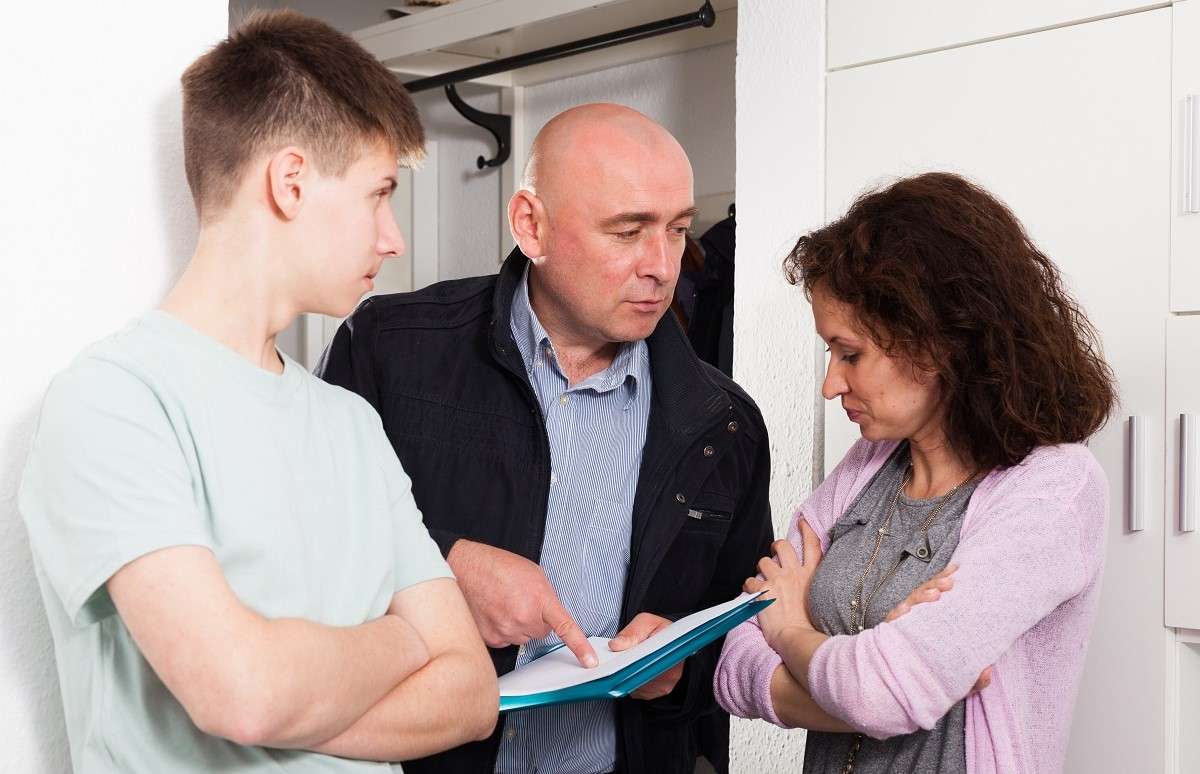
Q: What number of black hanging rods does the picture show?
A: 1